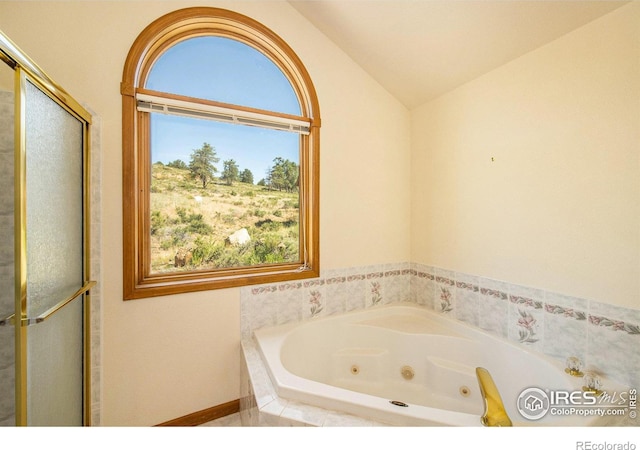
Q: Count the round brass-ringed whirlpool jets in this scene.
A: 3